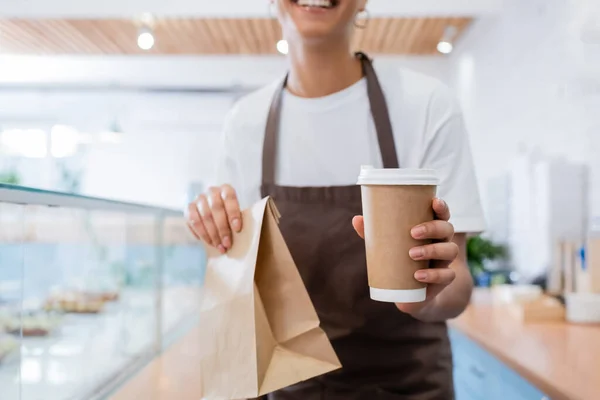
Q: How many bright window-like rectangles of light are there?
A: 2